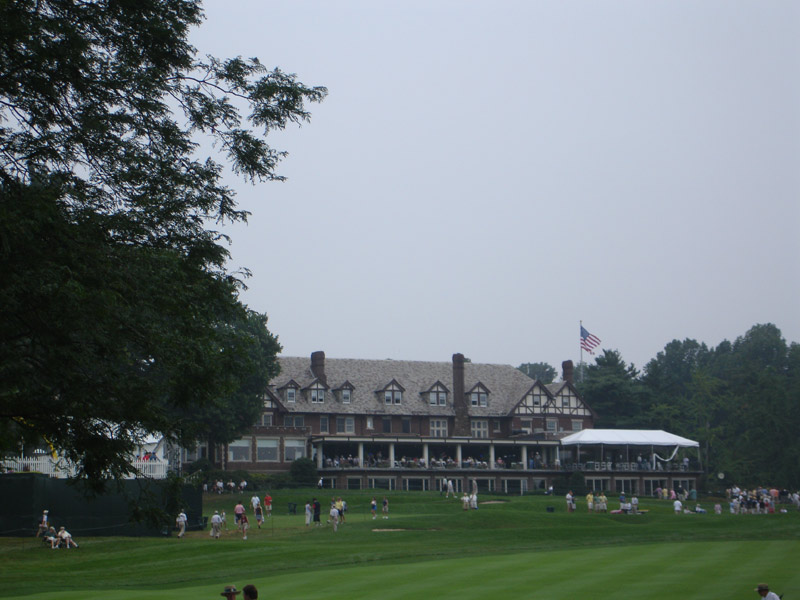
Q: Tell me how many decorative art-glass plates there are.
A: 0